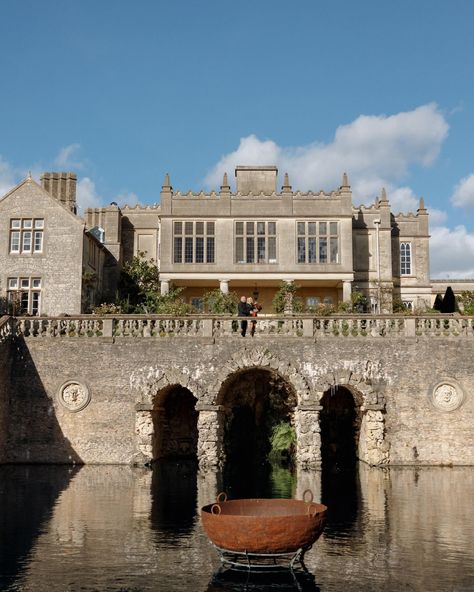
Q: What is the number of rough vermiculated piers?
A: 4